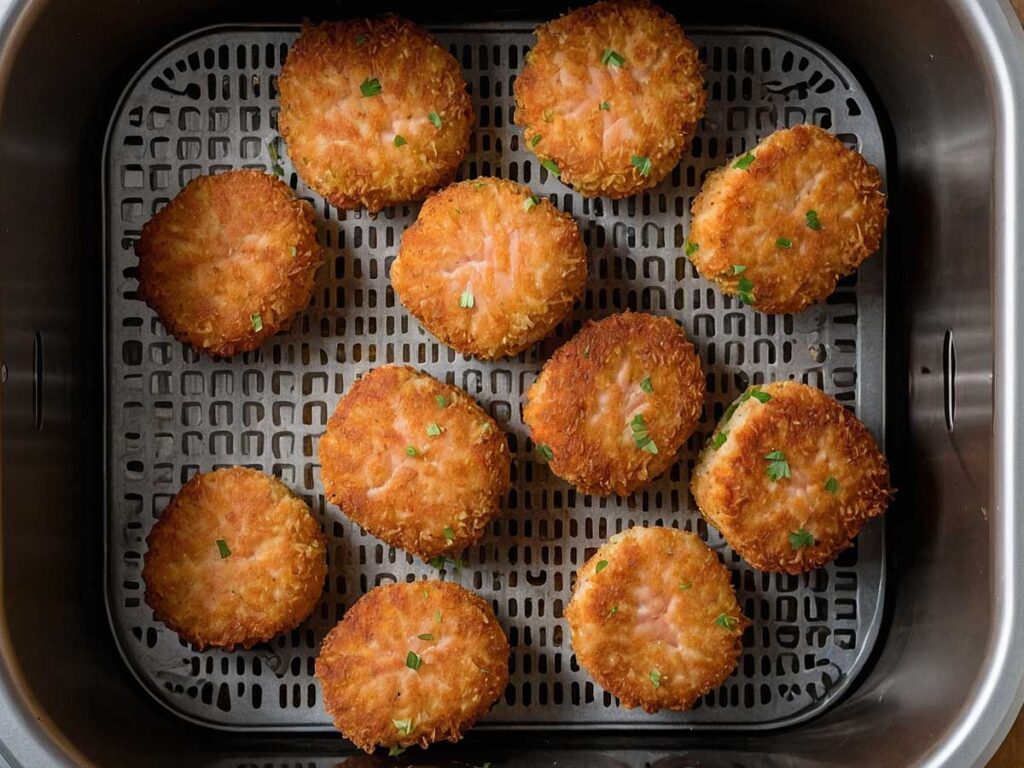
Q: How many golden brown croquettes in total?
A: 11